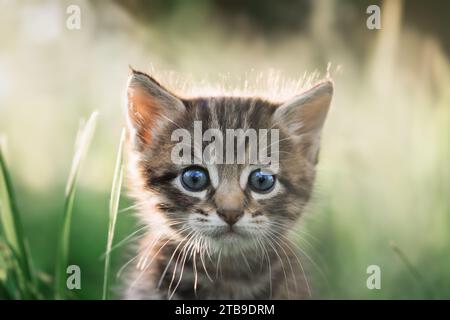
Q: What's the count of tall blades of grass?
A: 3